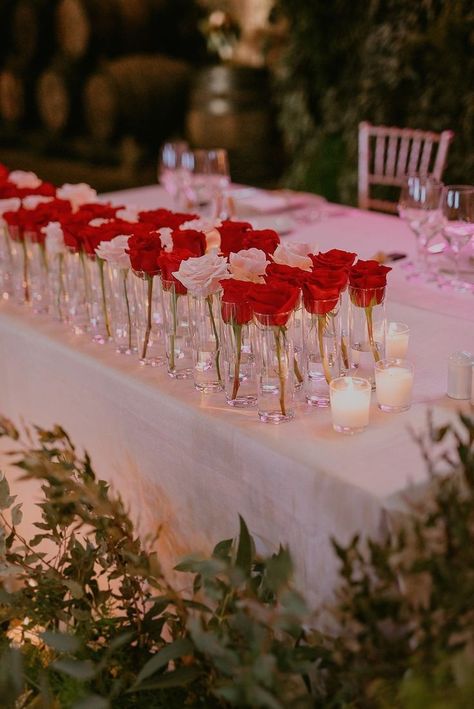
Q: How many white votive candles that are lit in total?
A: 3